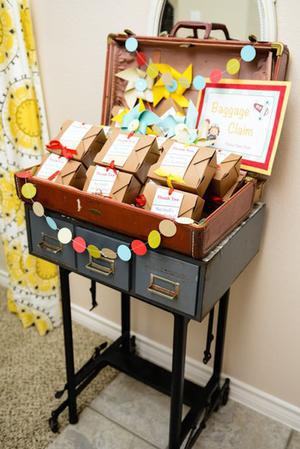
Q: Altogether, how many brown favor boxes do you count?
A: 7